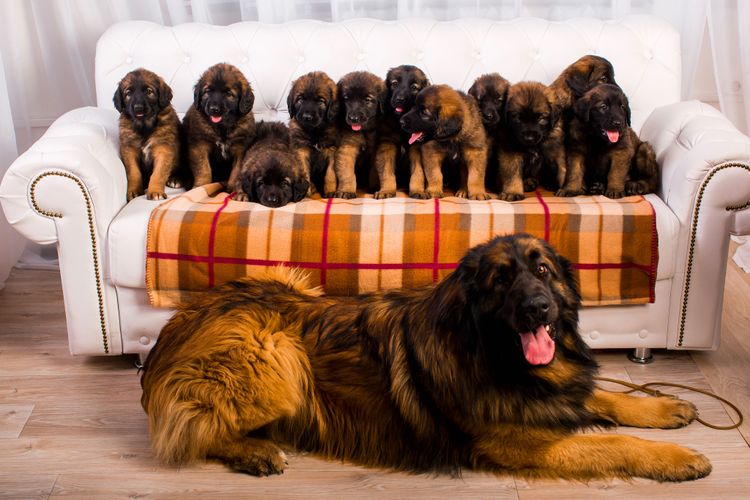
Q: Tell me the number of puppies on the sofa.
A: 11